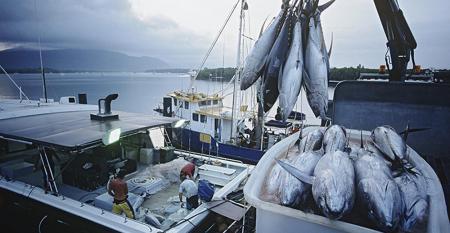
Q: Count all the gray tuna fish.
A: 11